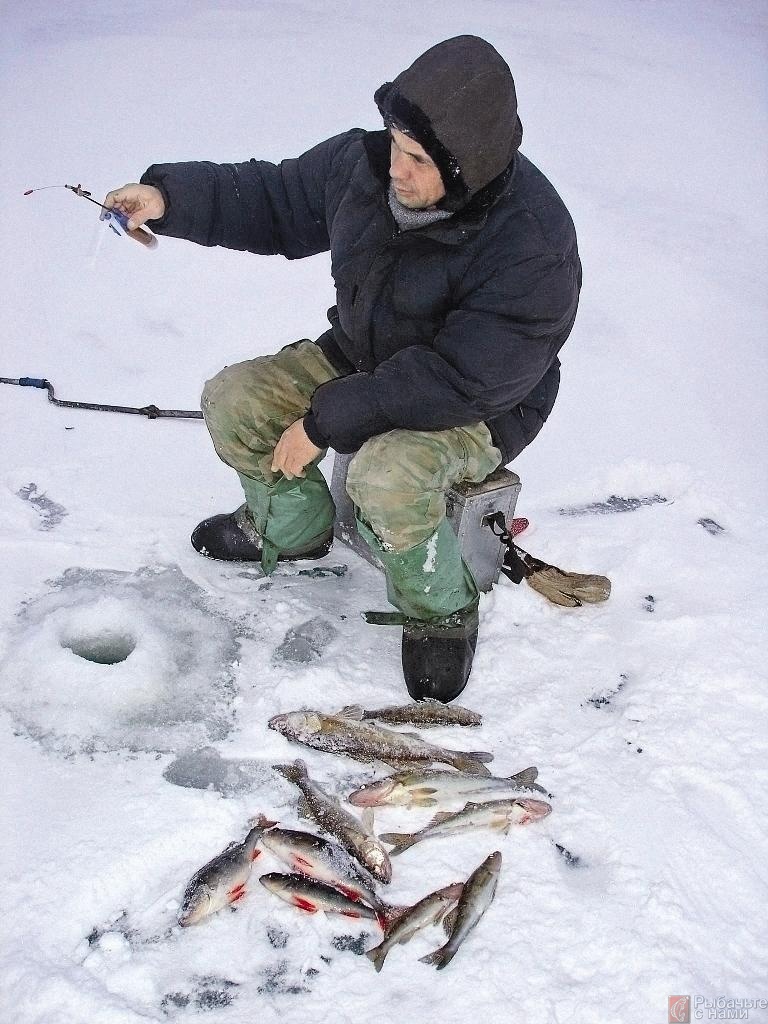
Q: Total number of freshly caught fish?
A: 10